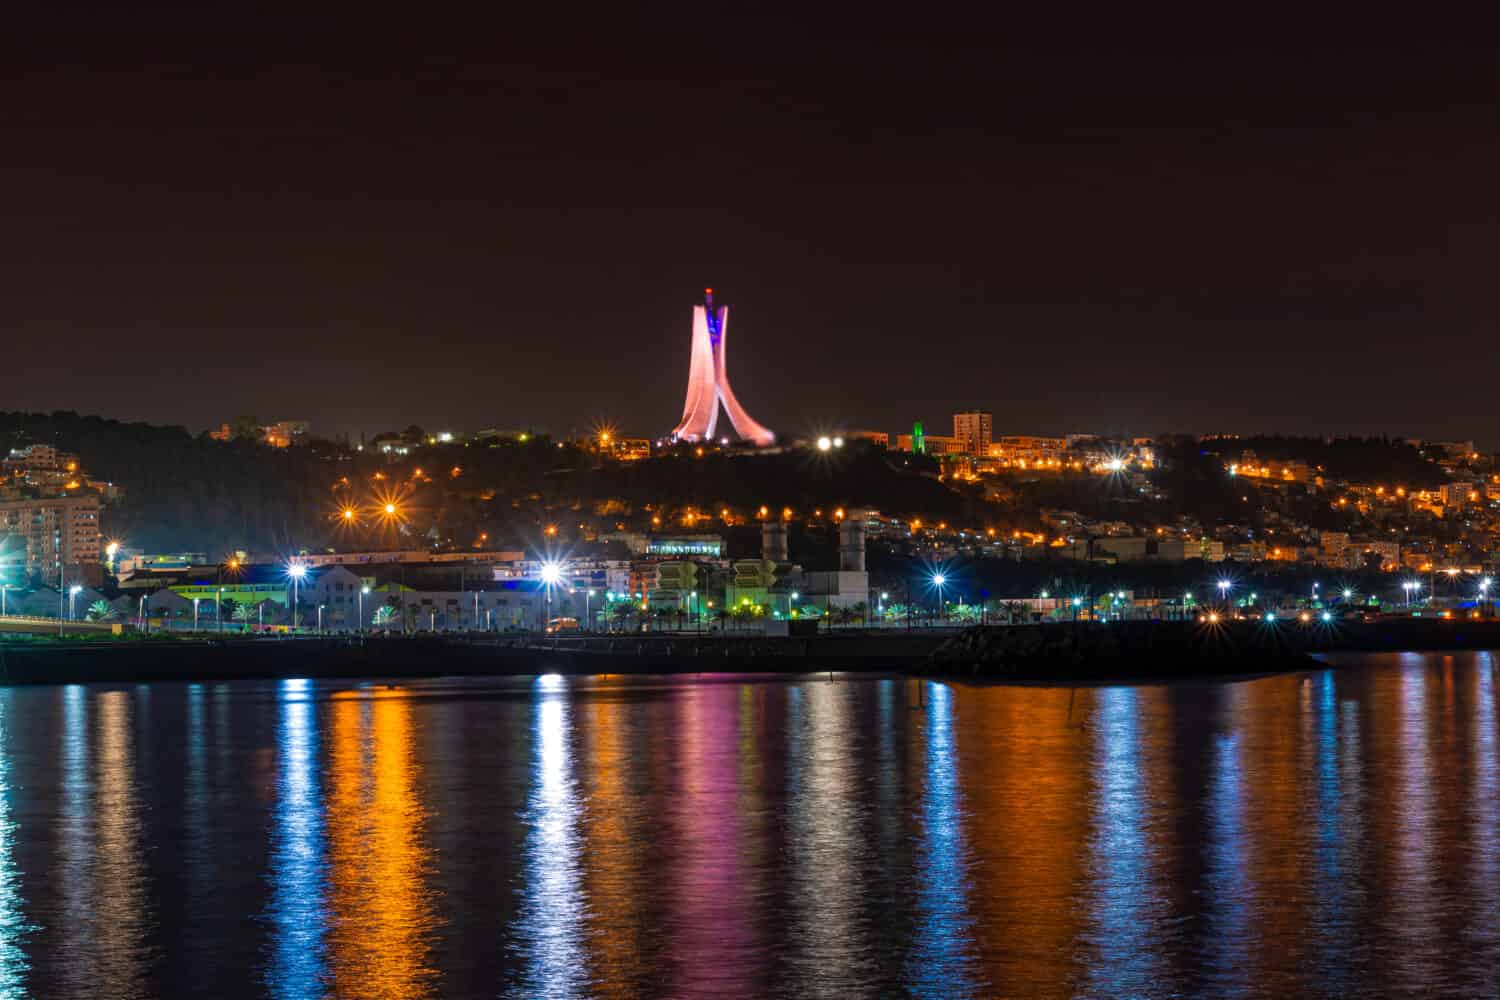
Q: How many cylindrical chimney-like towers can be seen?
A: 2